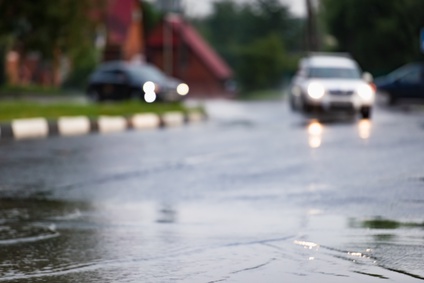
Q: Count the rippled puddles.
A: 1